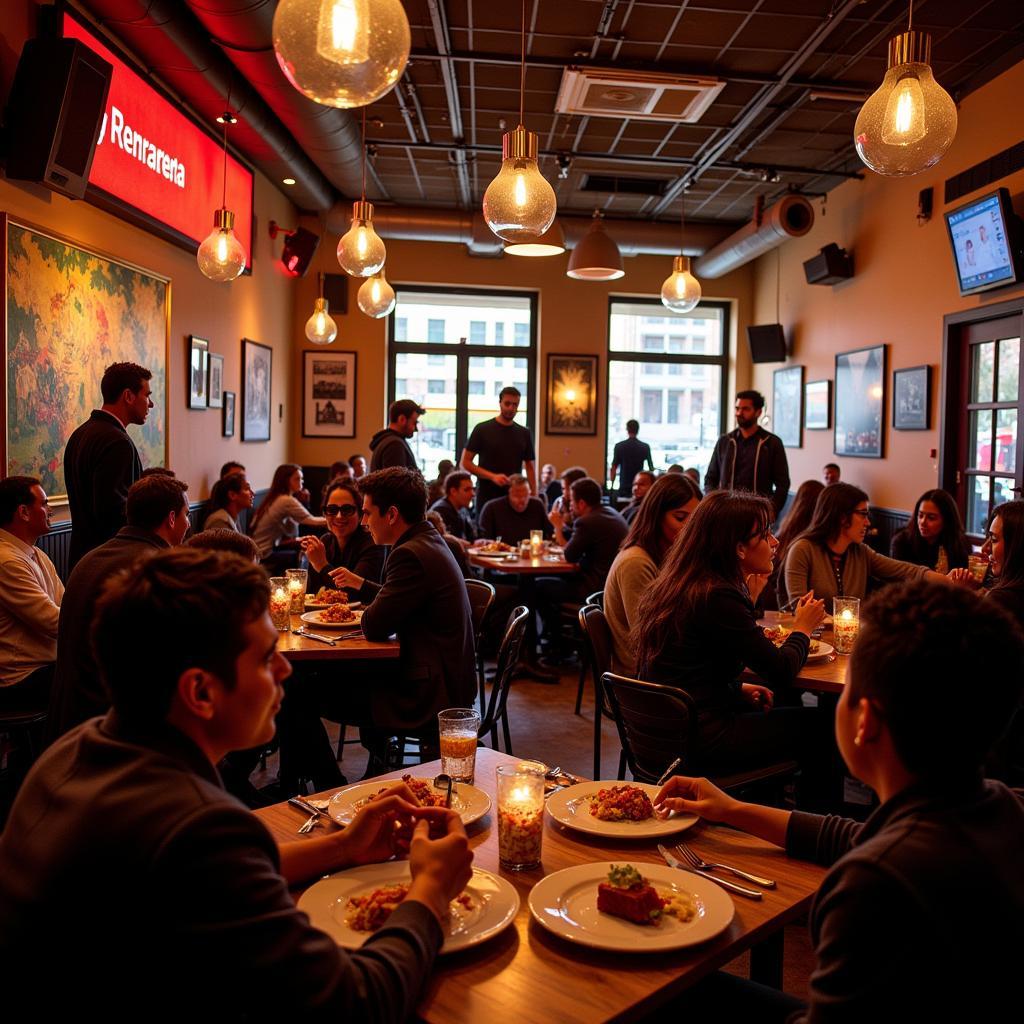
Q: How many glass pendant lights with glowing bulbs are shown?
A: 8